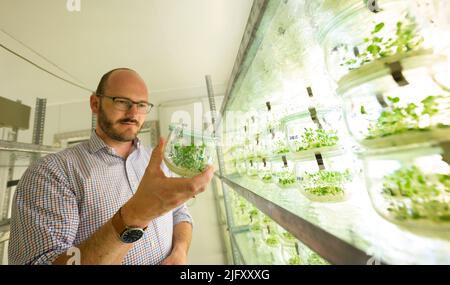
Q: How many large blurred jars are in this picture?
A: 3